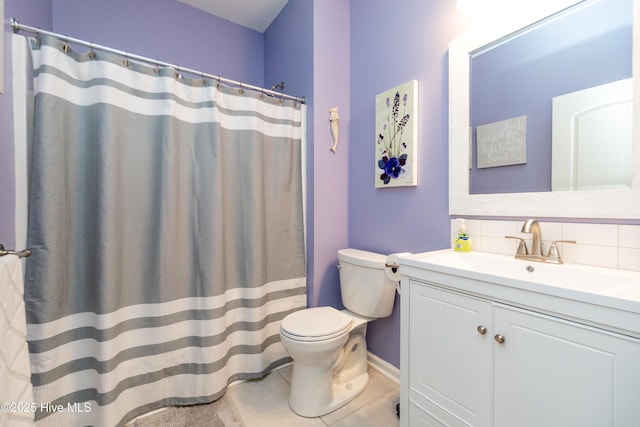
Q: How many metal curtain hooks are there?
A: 12